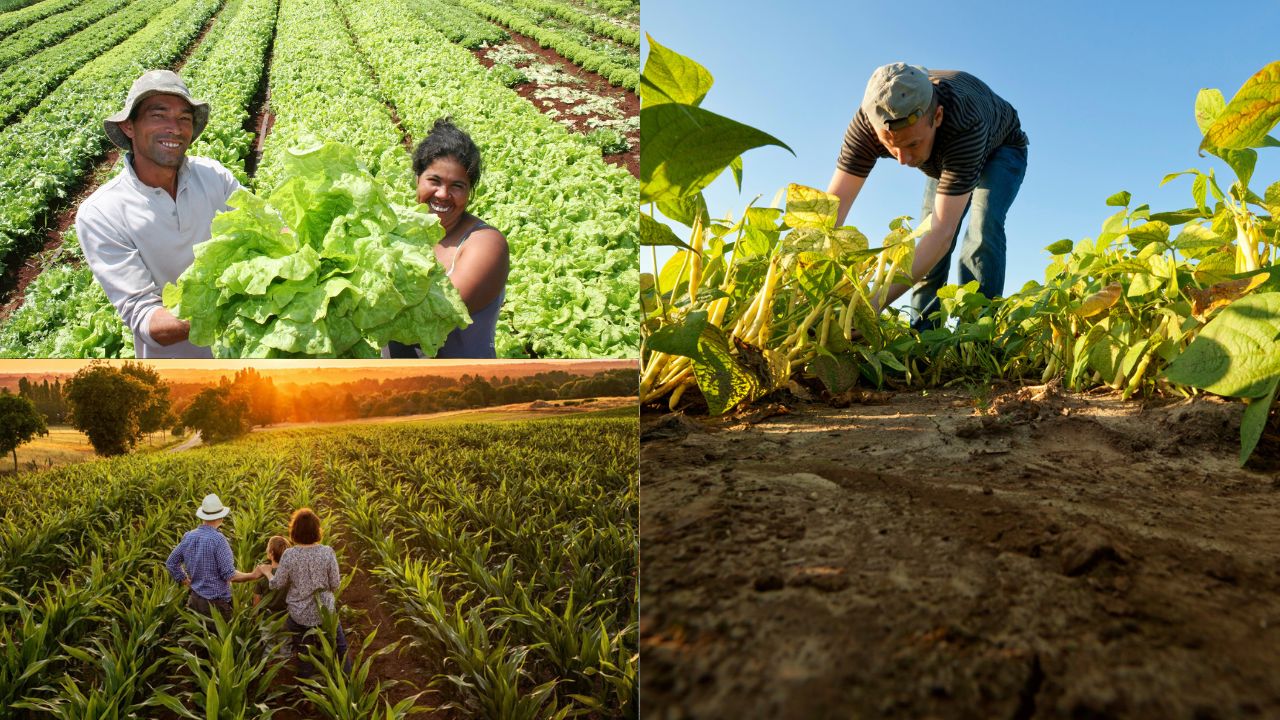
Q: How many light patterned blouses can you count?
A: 1